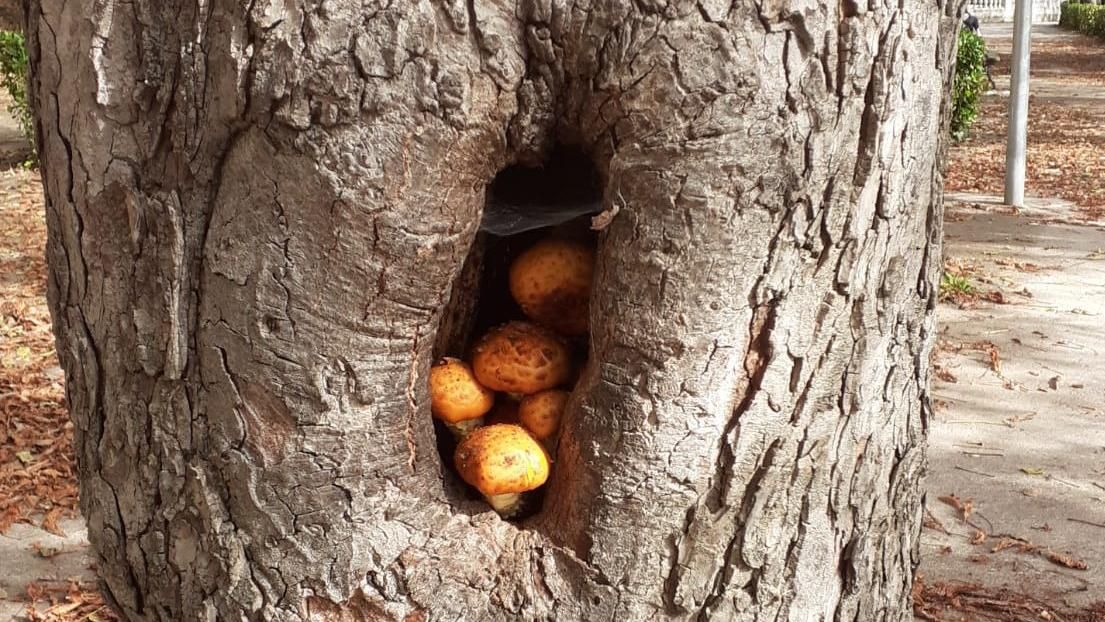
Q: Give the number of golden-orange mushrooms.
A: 5